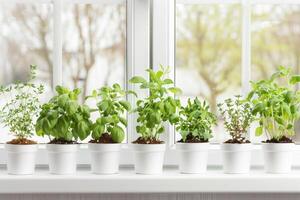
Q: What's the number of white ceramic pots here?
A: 7